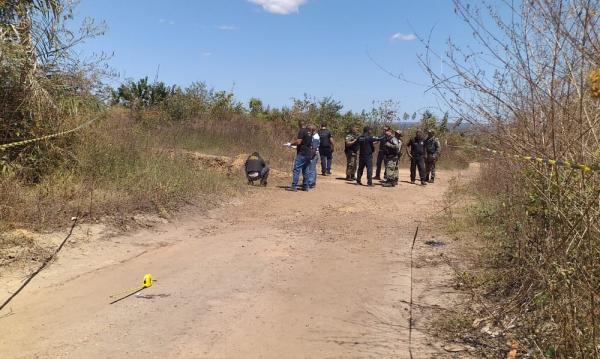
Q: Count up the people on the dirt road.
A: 11